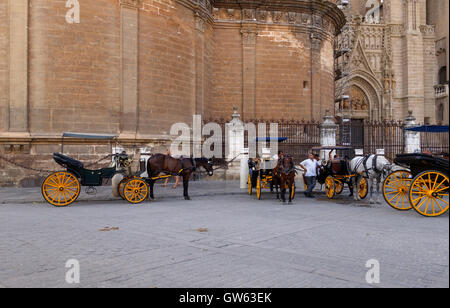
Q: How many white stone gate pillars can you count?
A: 3